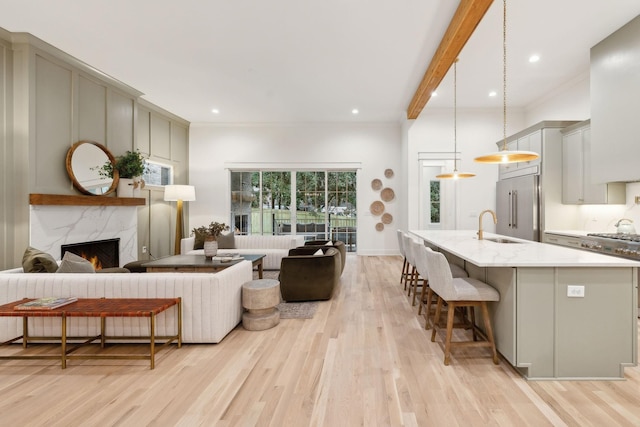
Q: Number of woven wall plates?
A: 6